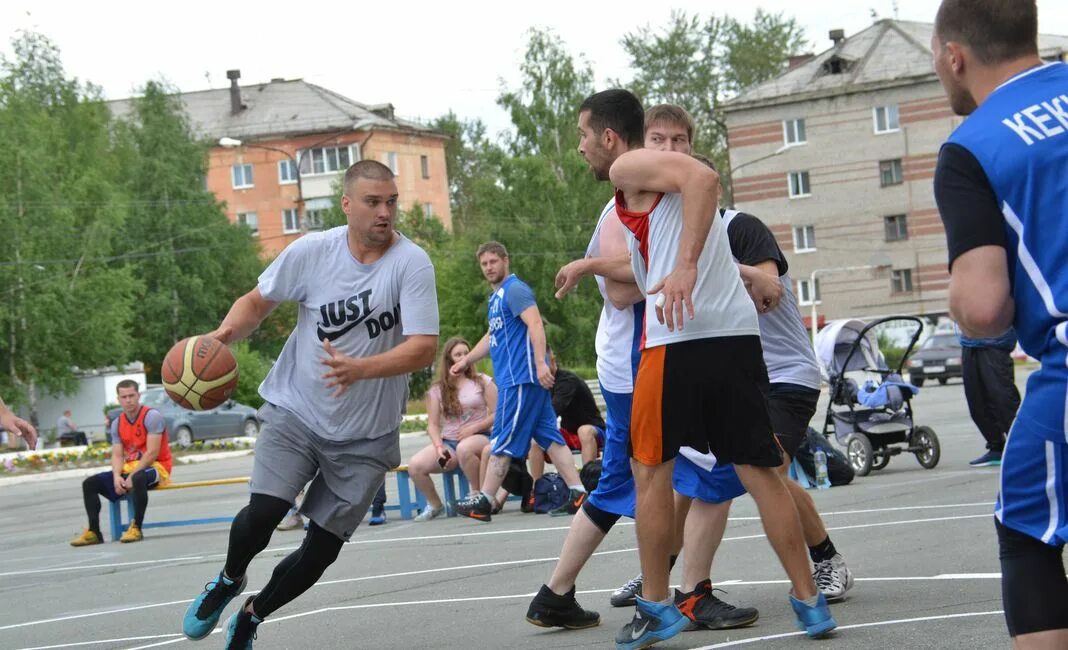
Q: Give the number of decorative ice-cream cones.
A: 0